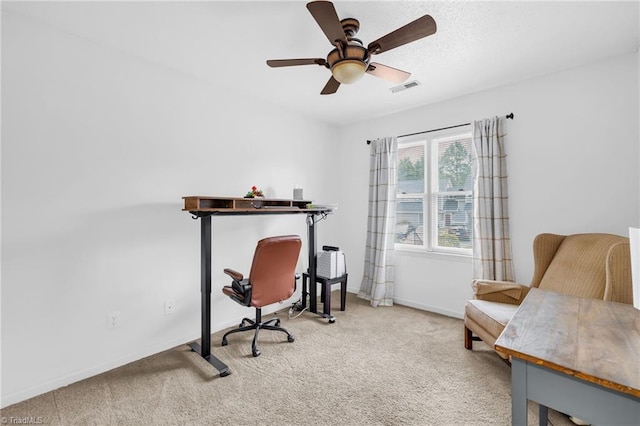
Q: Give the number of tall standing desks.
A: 1